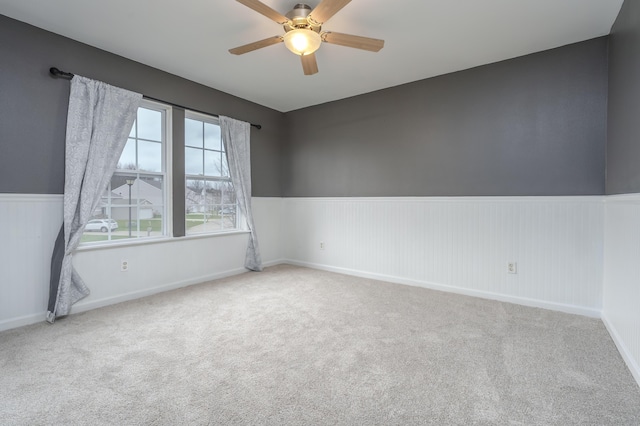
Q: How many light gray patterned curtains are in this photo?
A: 2